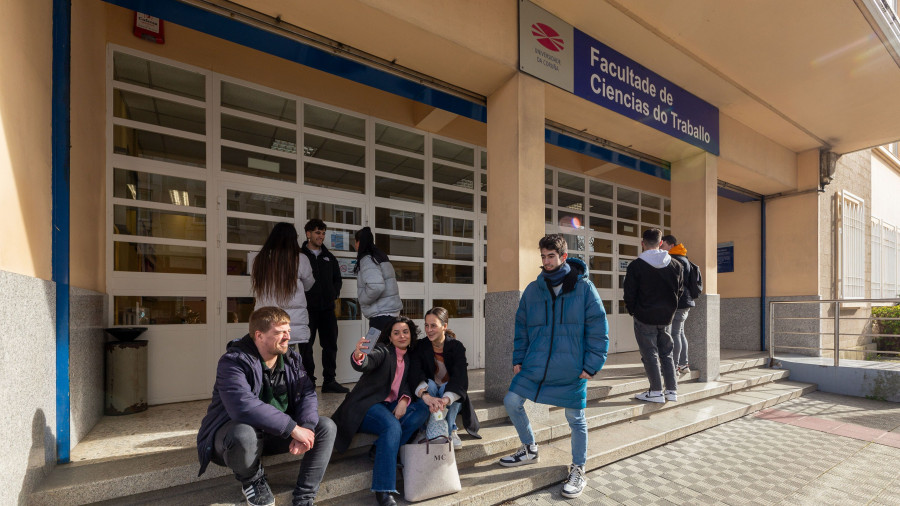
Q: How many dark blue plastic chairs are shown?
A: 0